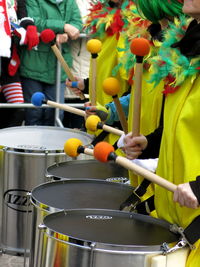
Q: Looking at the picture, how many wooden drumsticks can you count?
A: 8